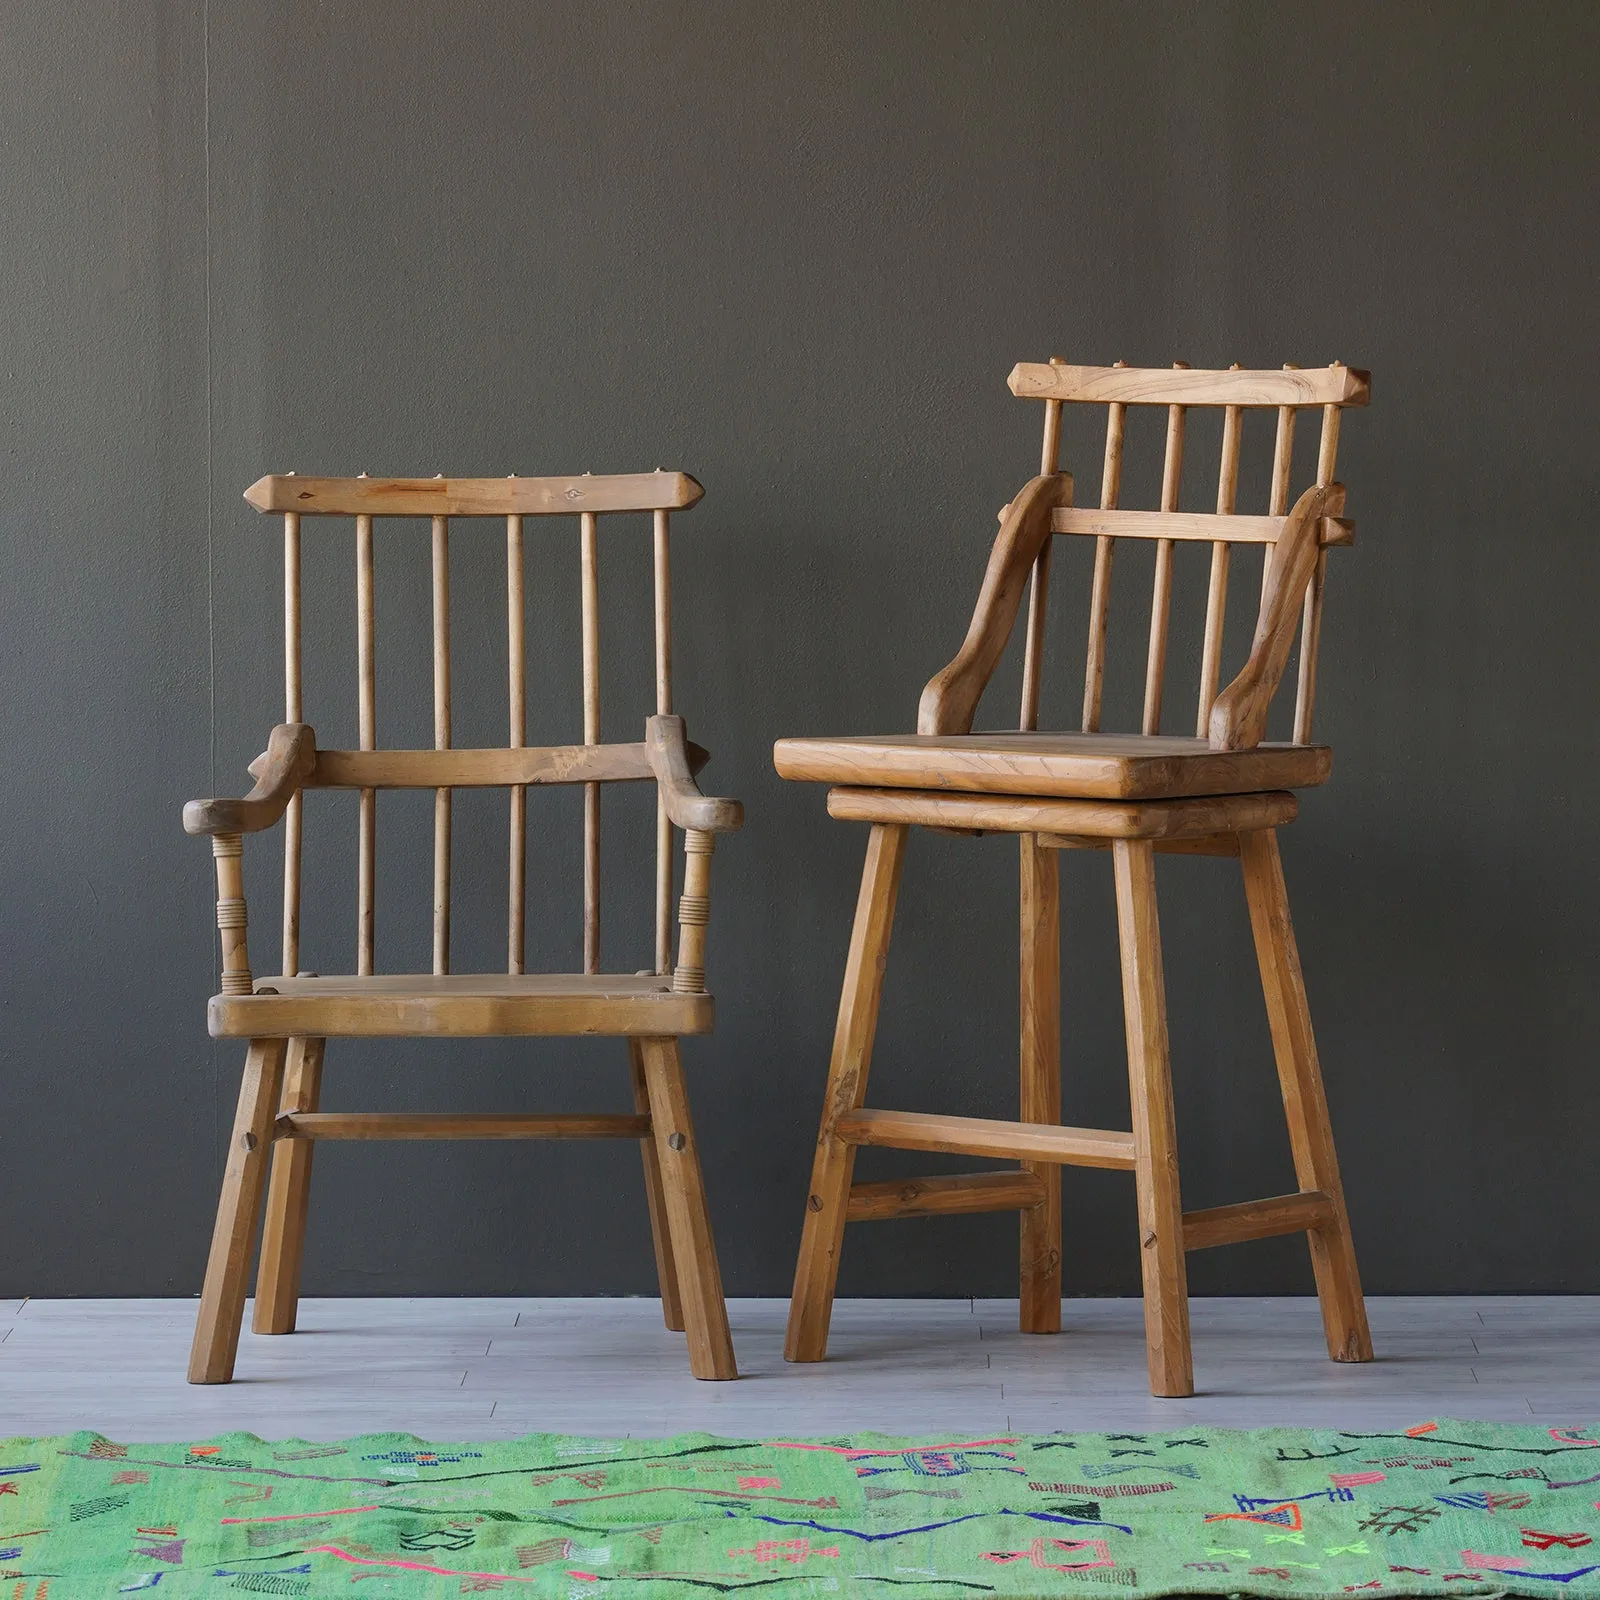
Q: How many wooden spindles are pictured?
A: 12